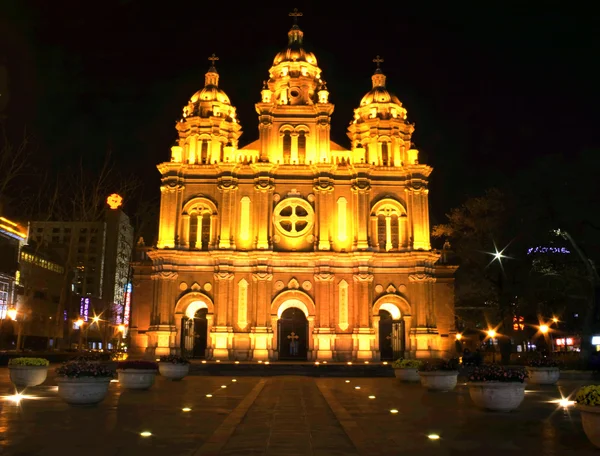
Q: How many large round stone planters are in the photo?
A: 9